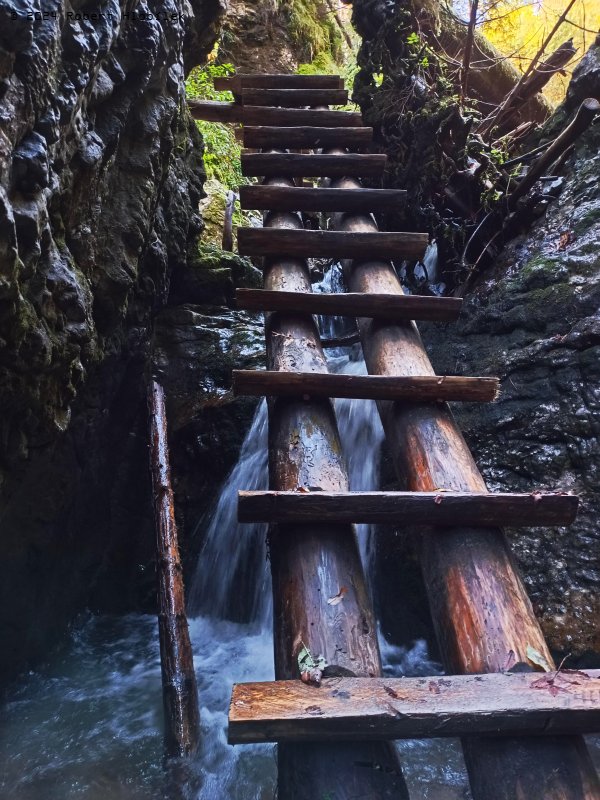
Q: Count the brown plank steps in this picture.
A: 11